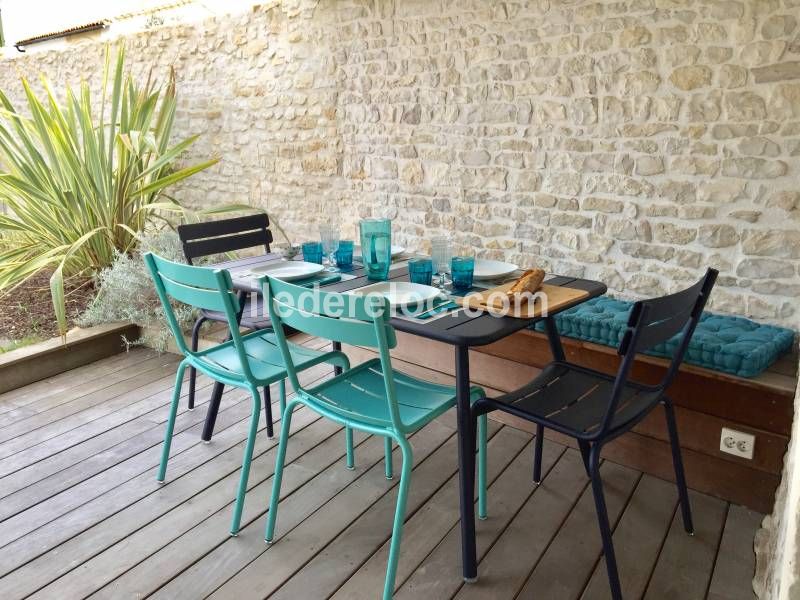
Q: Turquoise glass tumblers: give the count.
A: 4